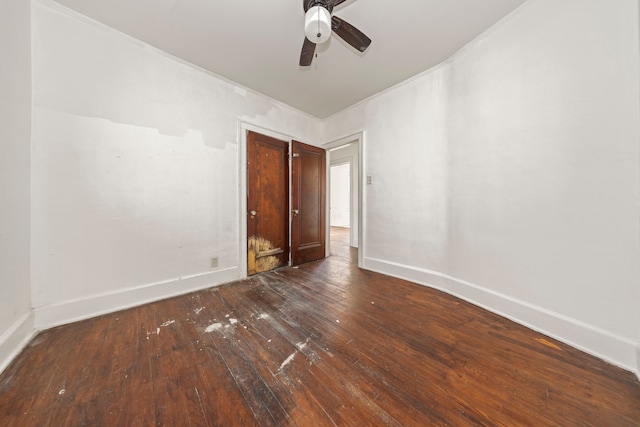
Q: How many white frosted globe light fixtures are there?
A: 1